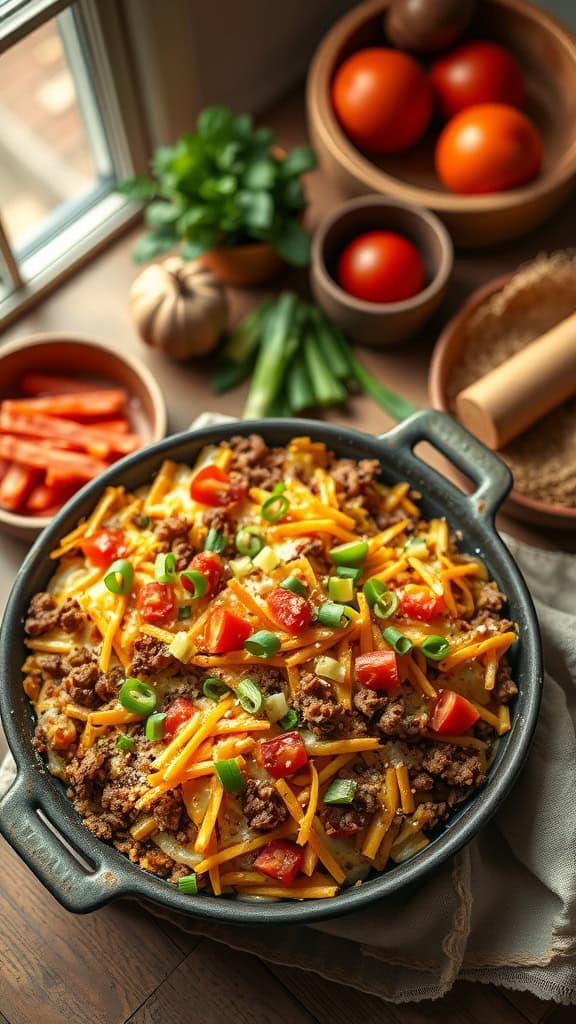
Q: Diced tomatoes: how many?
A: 12